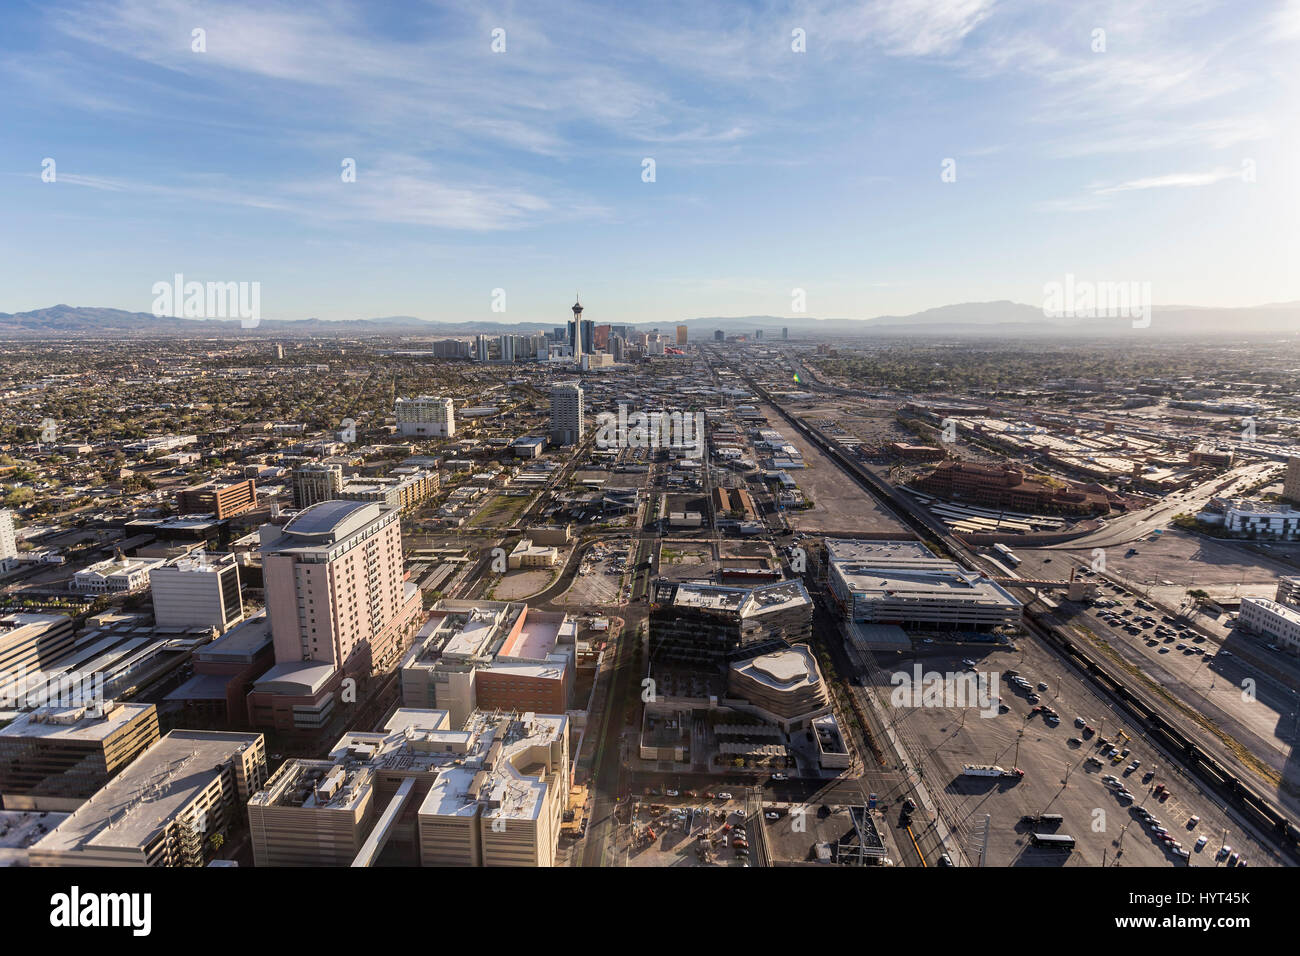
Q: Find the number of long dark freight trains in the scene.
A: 1